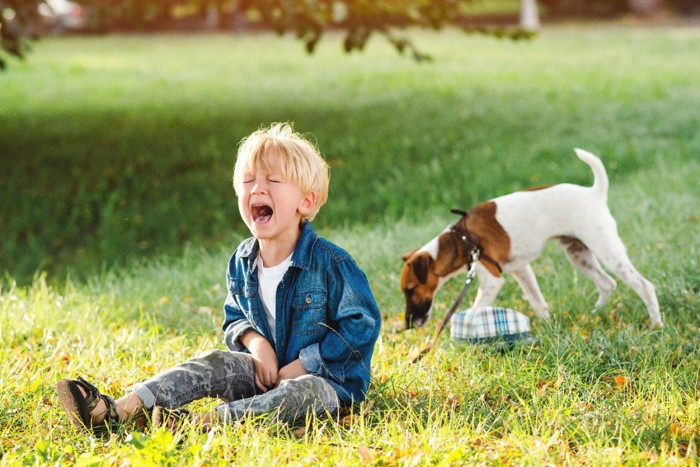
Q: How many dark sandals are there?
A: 2